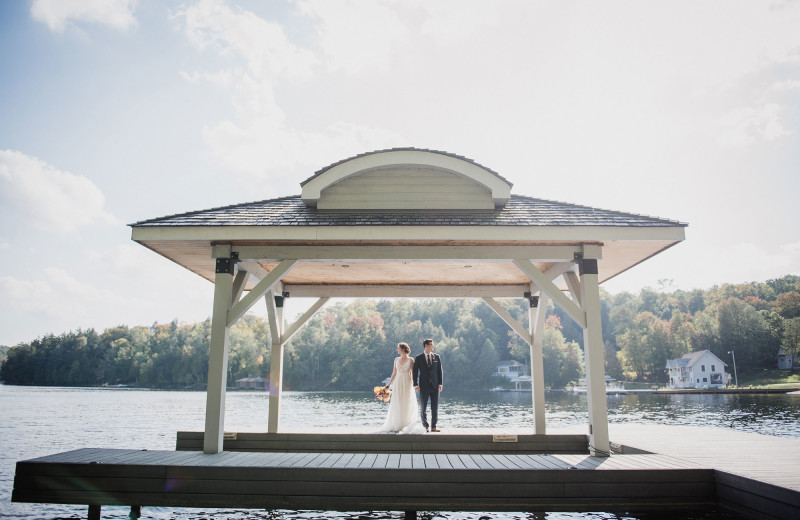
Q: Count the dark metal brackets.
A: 4